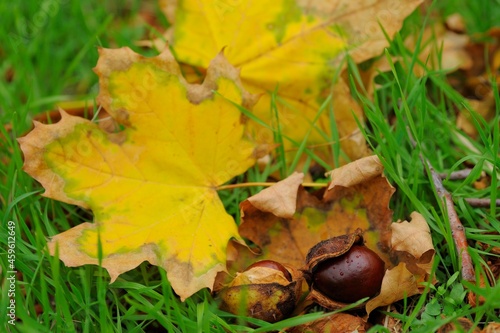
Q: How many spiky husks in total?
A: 2